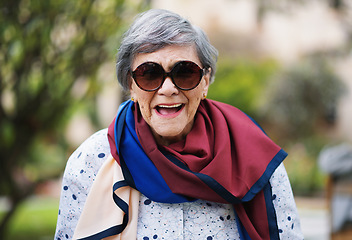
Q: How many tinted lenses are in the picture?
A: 2